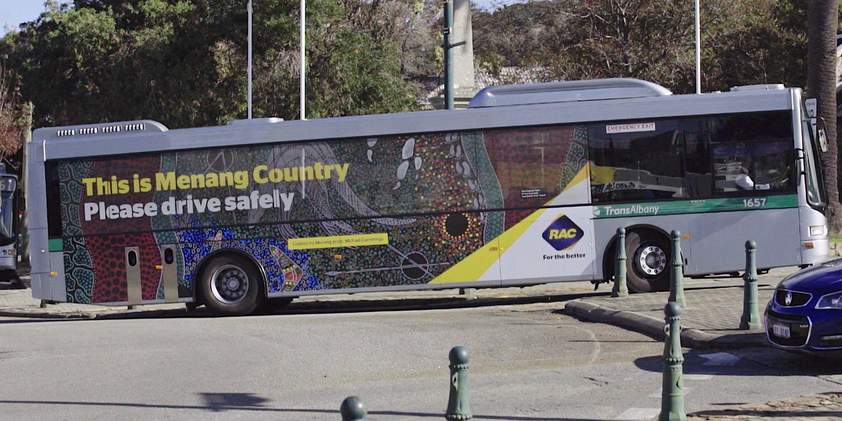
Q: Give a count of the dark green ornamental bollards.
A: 6